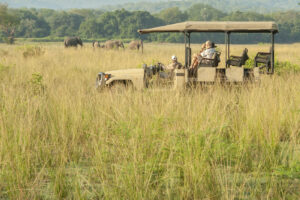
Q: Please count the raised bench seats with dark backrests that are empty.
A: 2